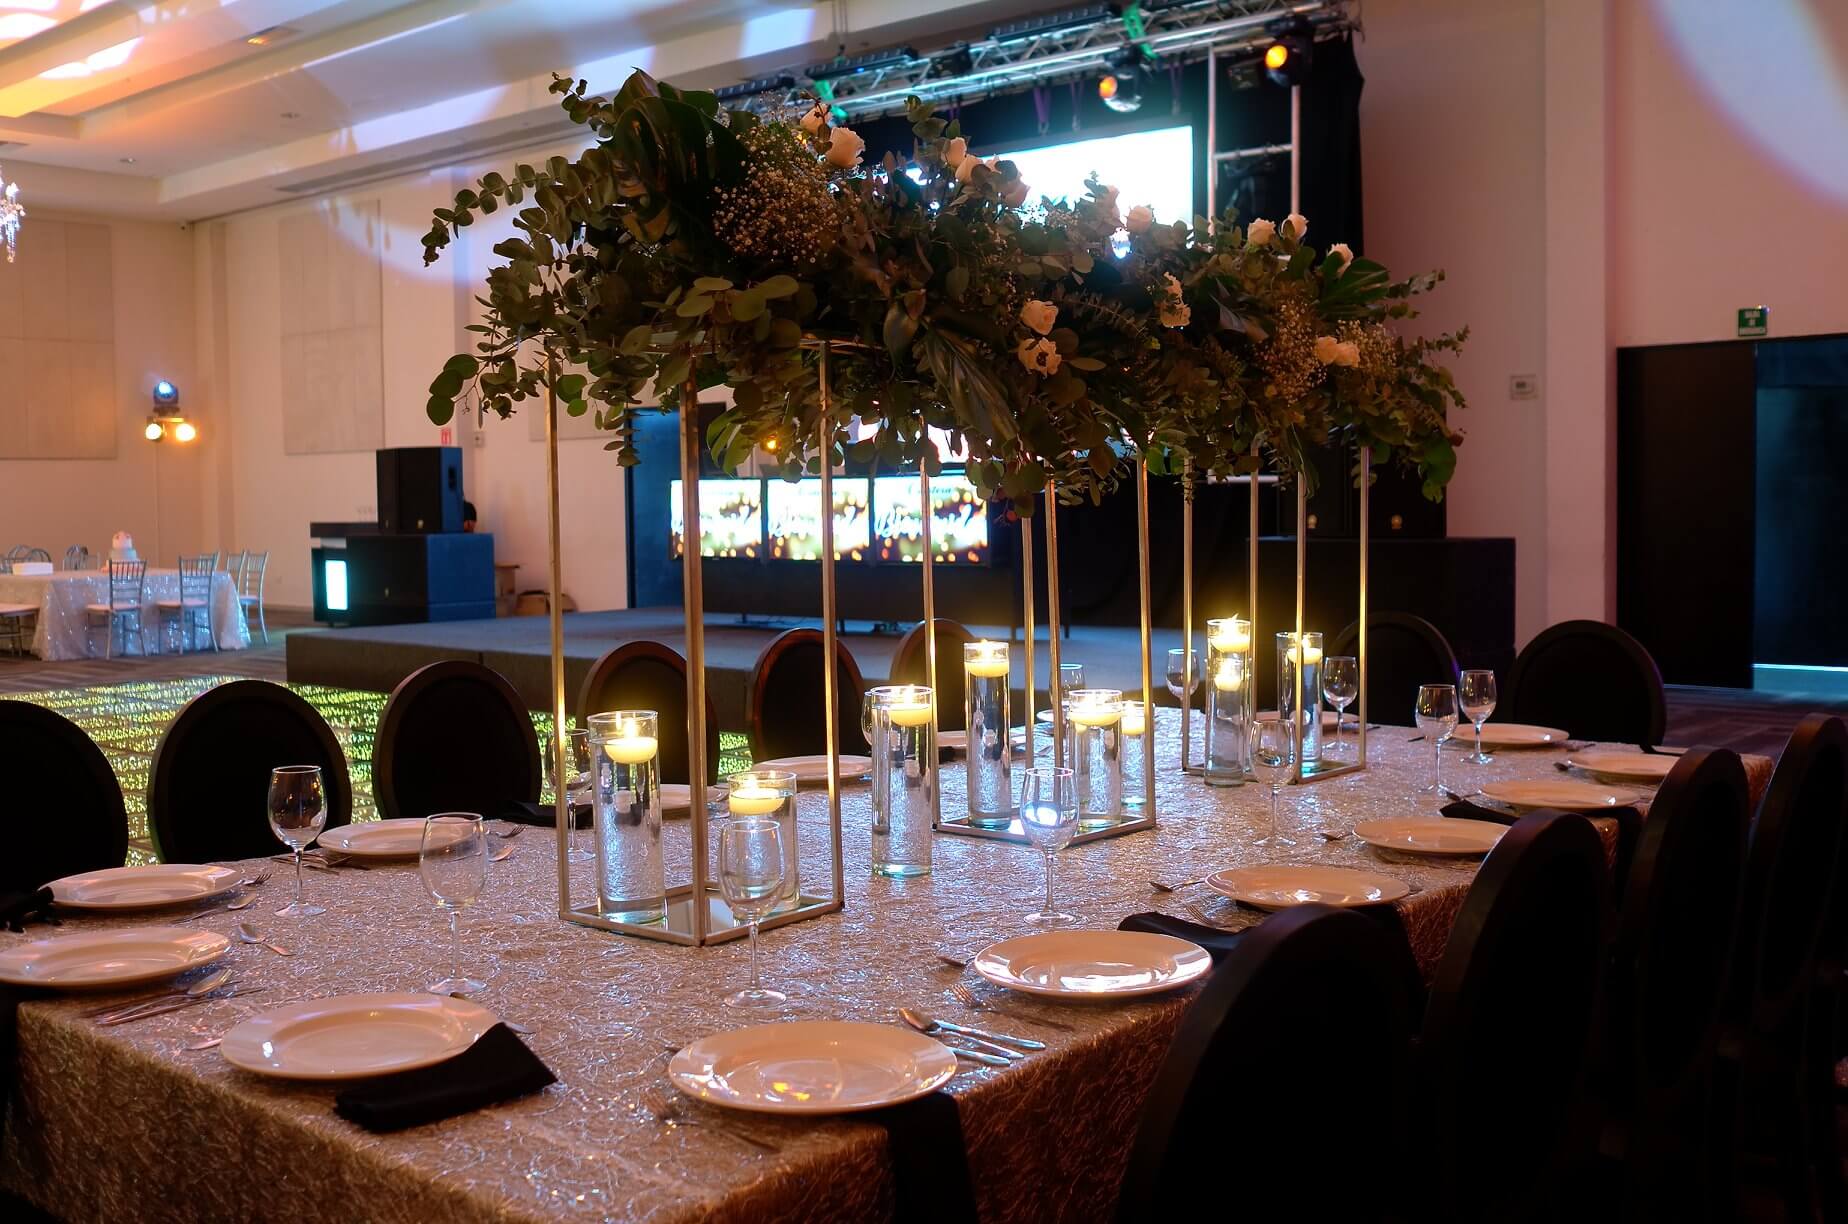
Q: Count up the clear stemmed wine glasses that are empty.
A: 12